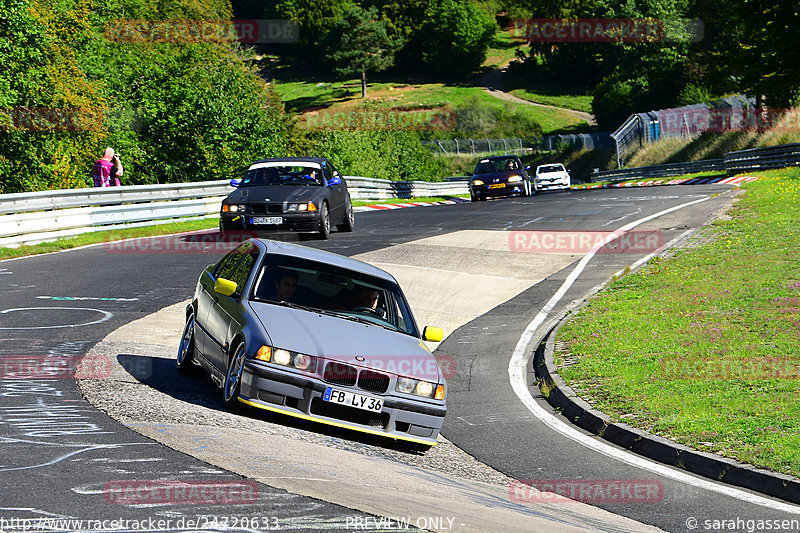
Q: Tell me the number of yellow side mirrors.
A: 2